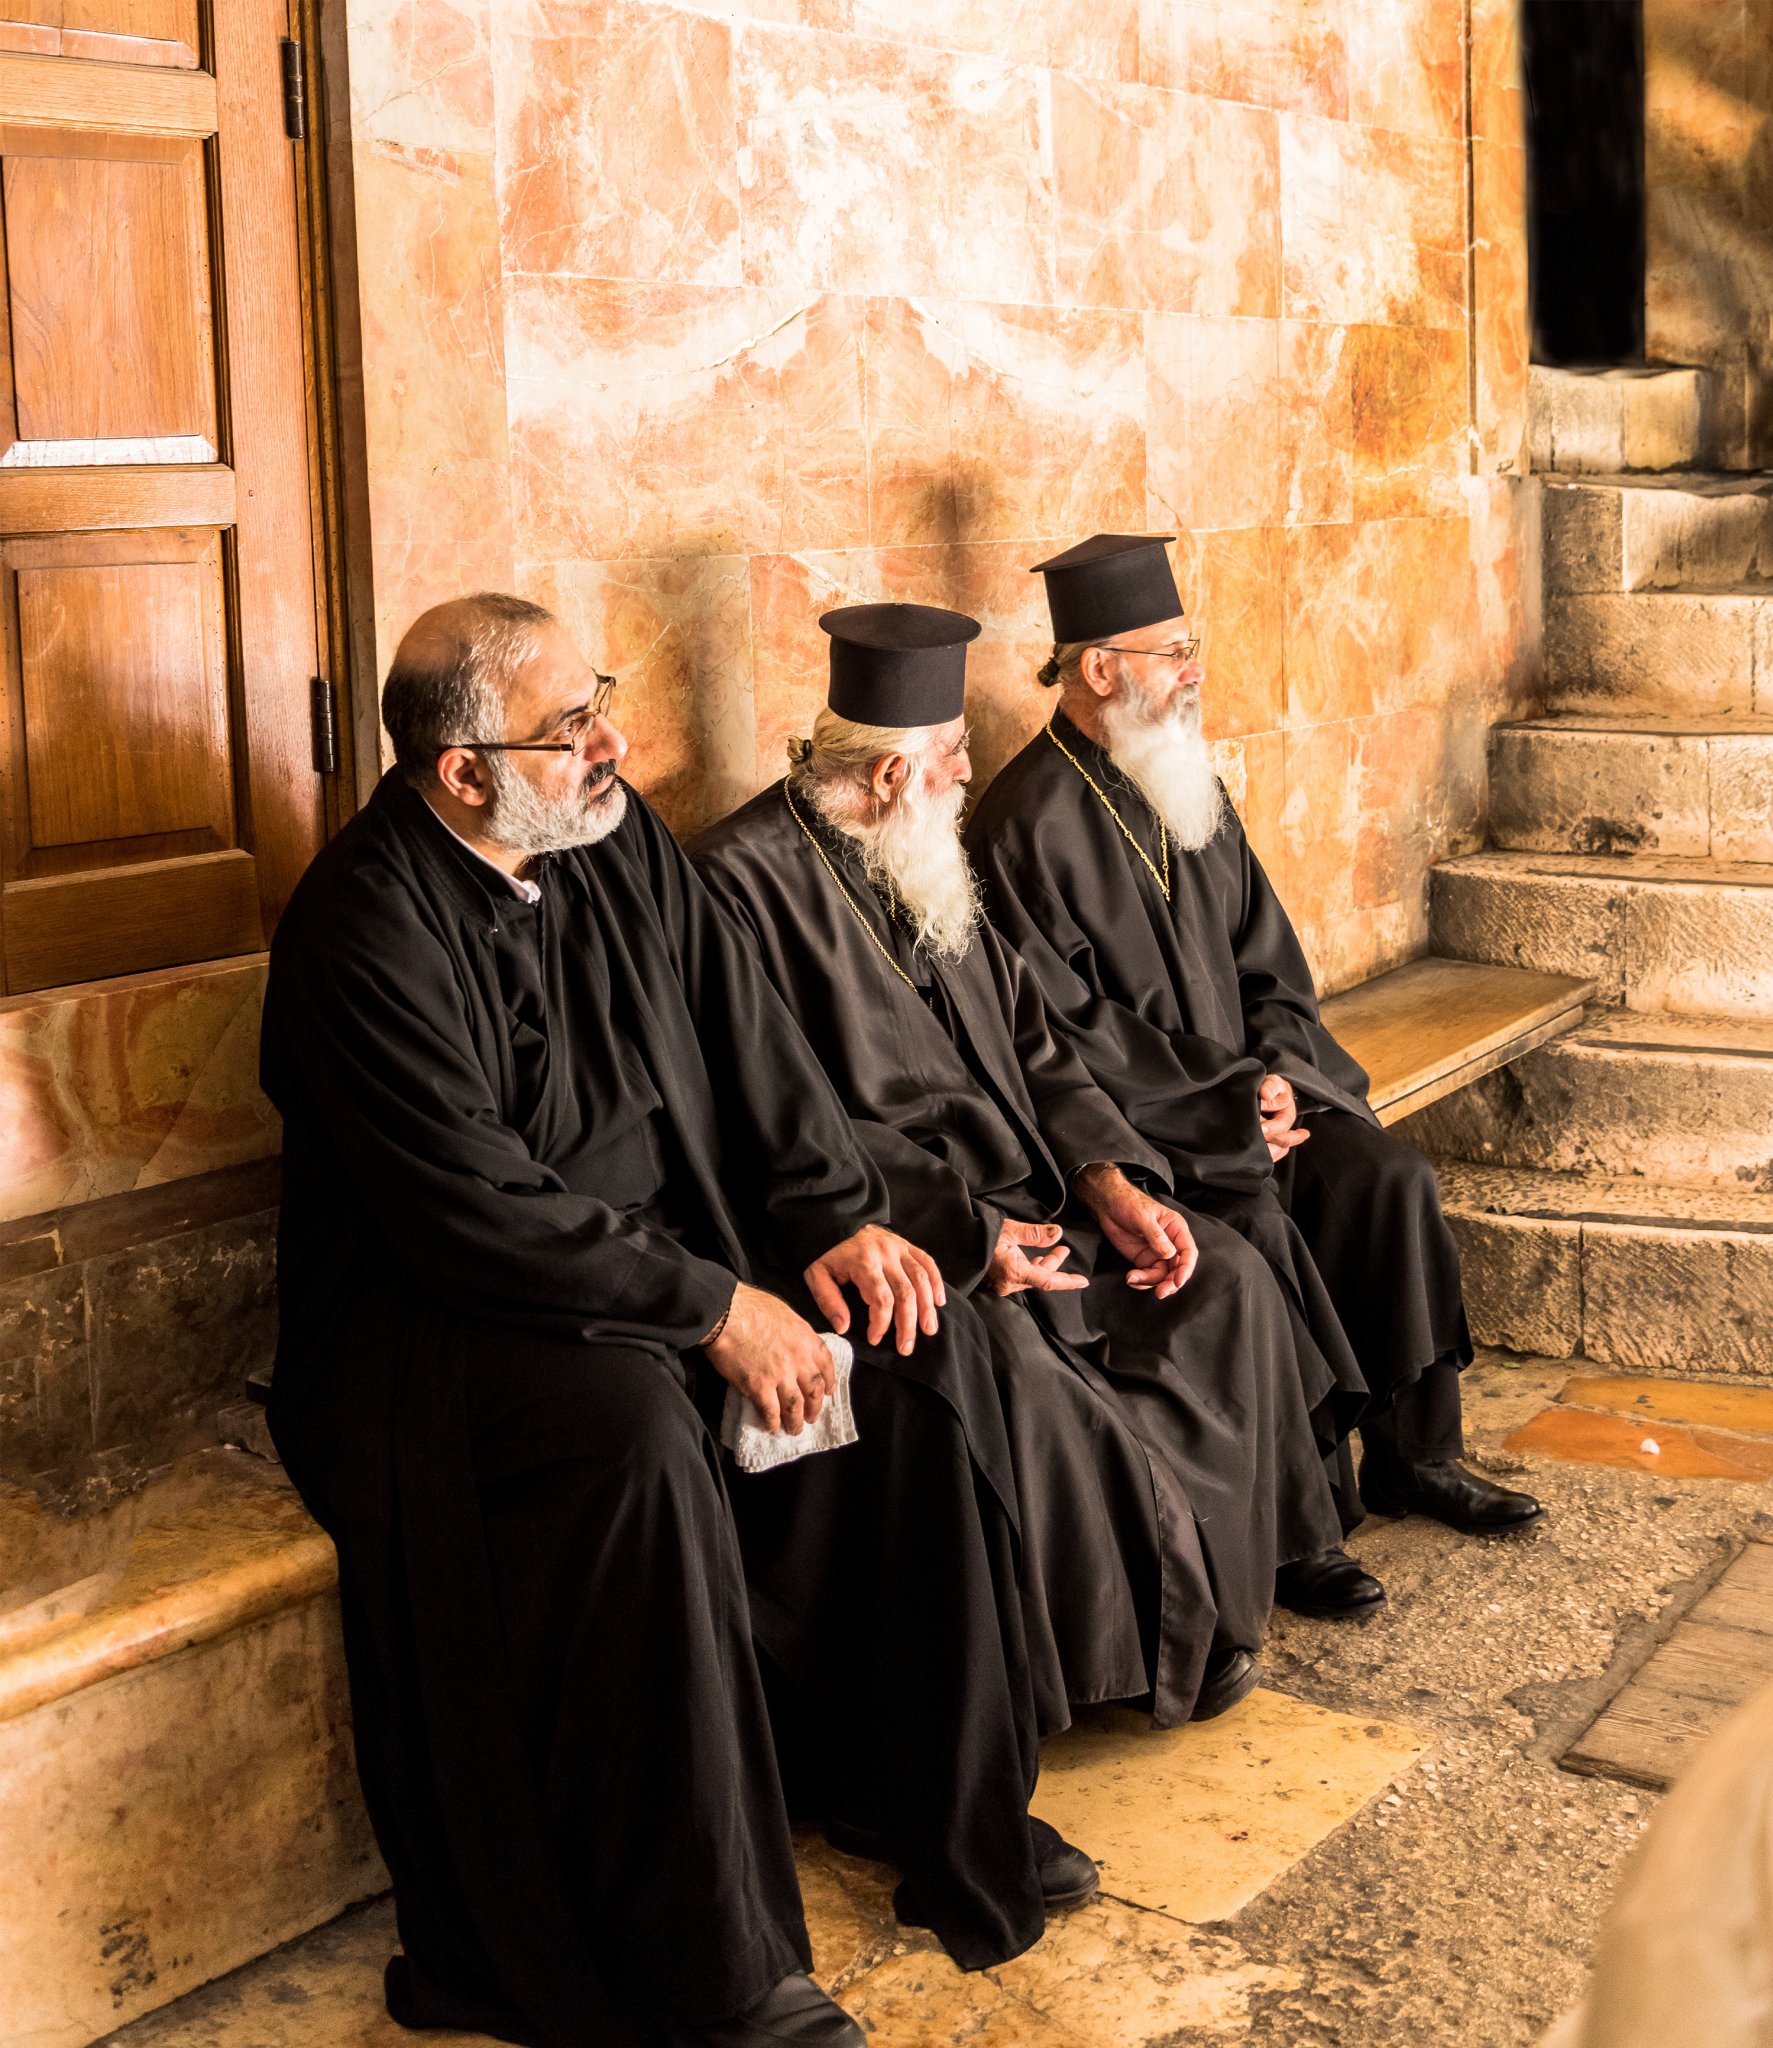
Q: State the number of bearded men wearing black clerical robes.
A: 3